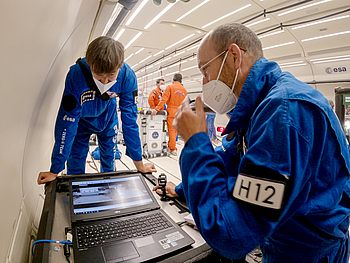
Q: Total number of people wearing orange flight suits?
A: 2